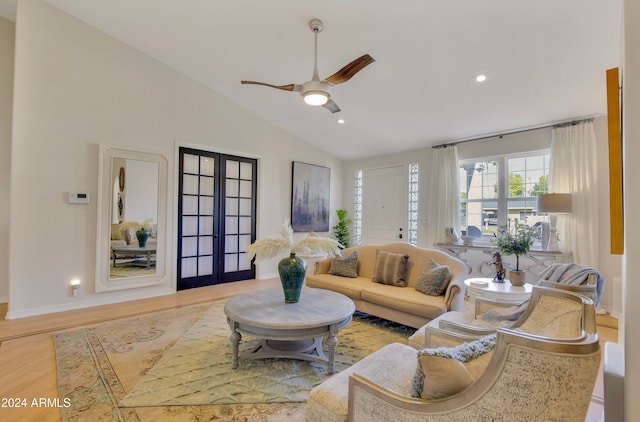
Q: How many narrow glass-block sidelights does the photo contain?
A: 2